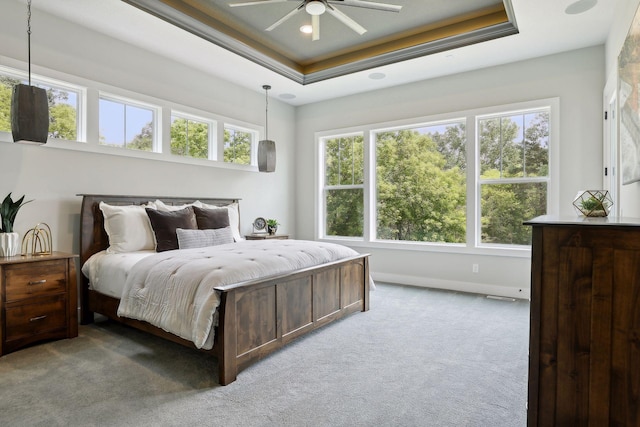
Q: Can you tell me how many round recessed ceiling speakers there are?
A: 3